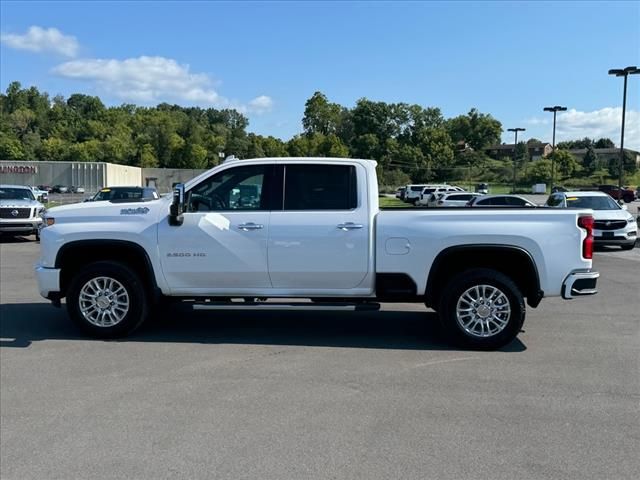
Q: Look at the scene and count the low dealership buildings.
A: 1